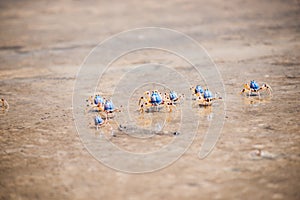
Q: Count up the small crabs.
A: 8